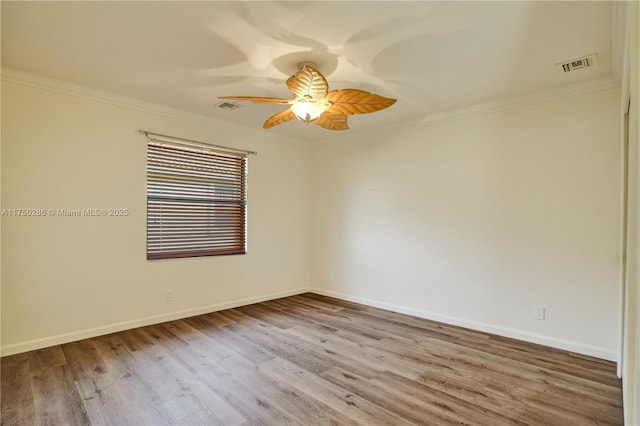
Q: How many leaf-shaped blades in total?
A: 5